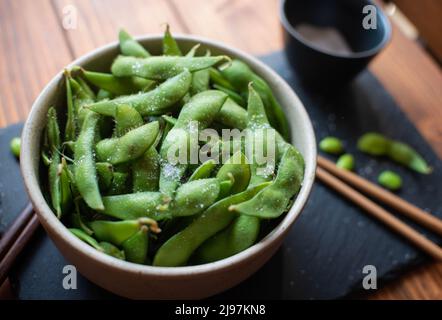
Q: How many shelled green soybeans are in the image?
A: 4